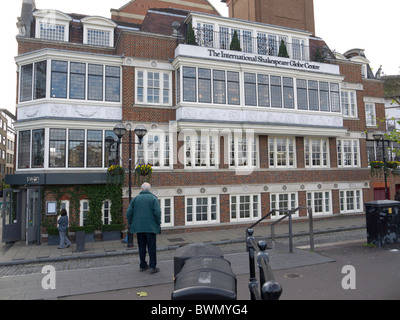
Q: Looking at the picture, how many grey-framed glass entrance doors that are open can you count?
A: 2